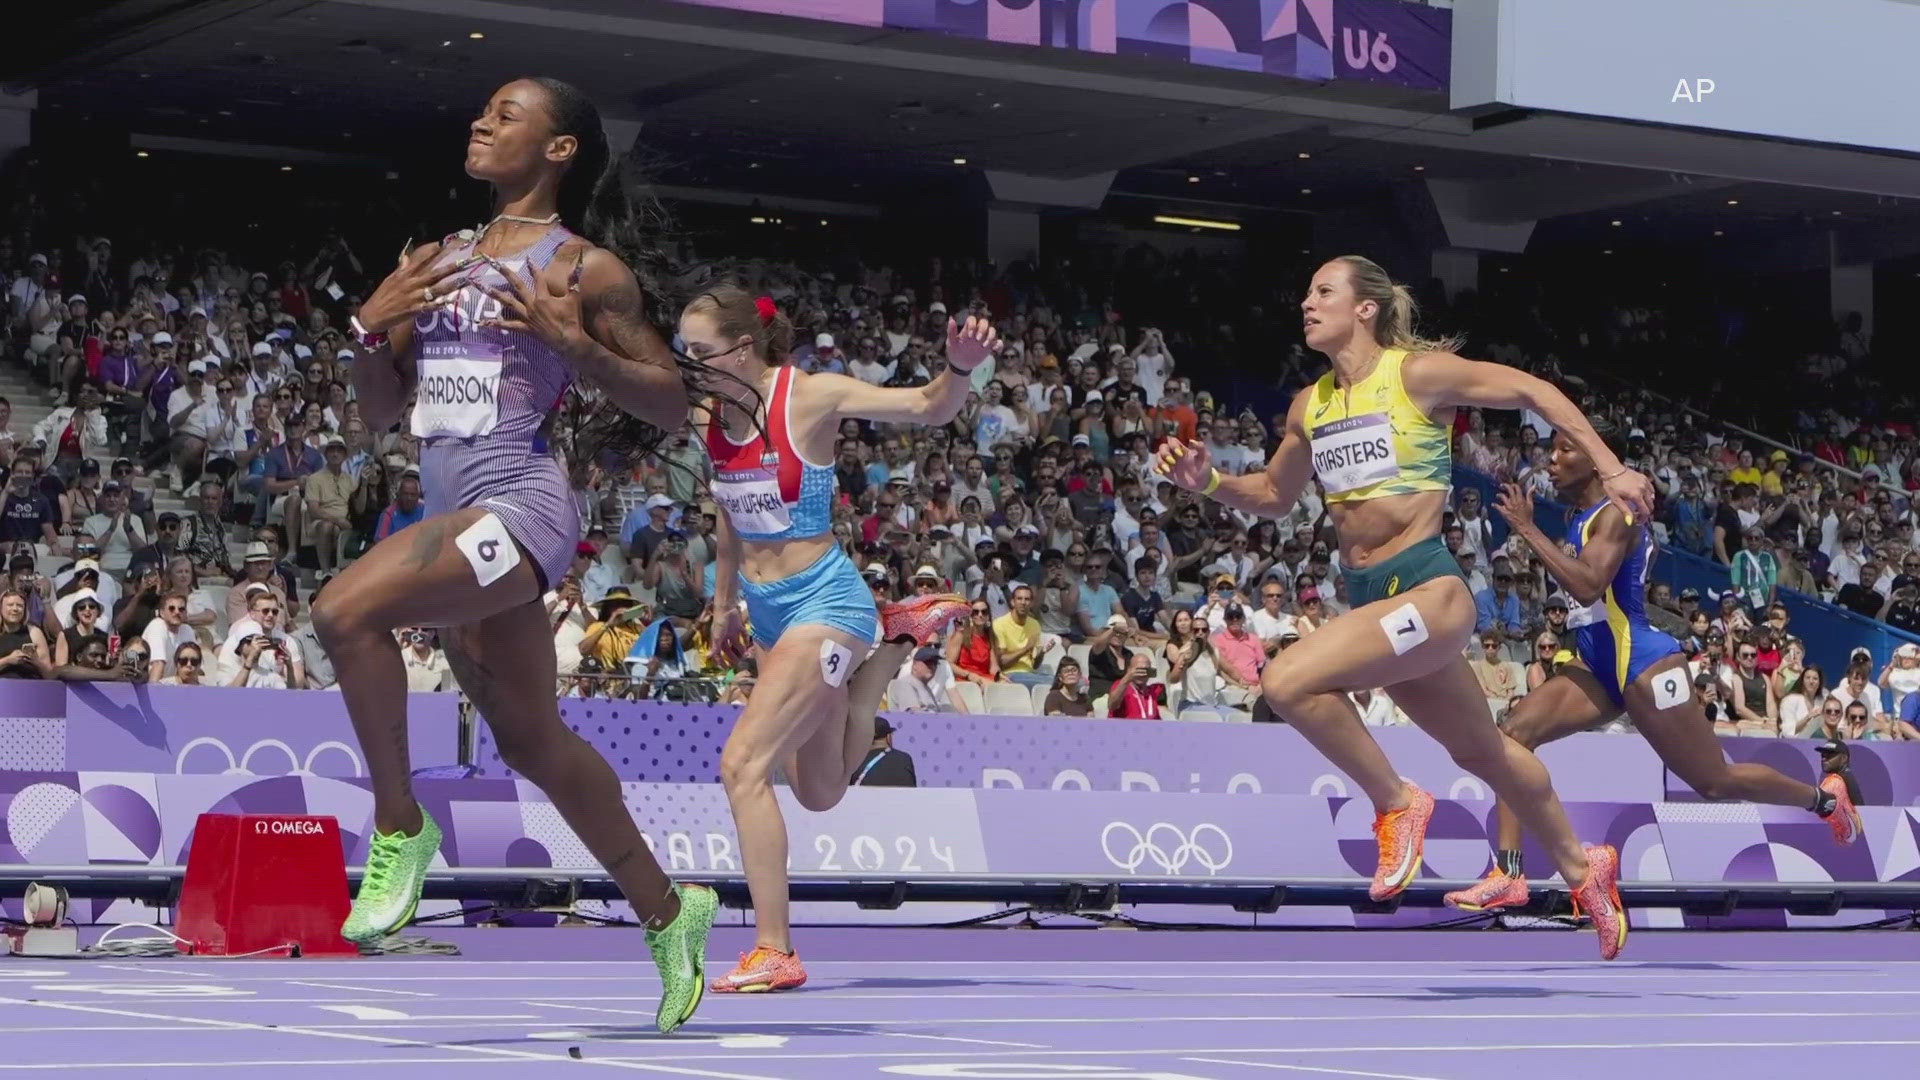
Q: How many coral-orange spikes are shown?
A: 6